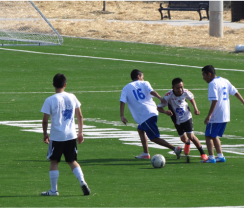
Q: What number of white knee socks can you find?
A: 2